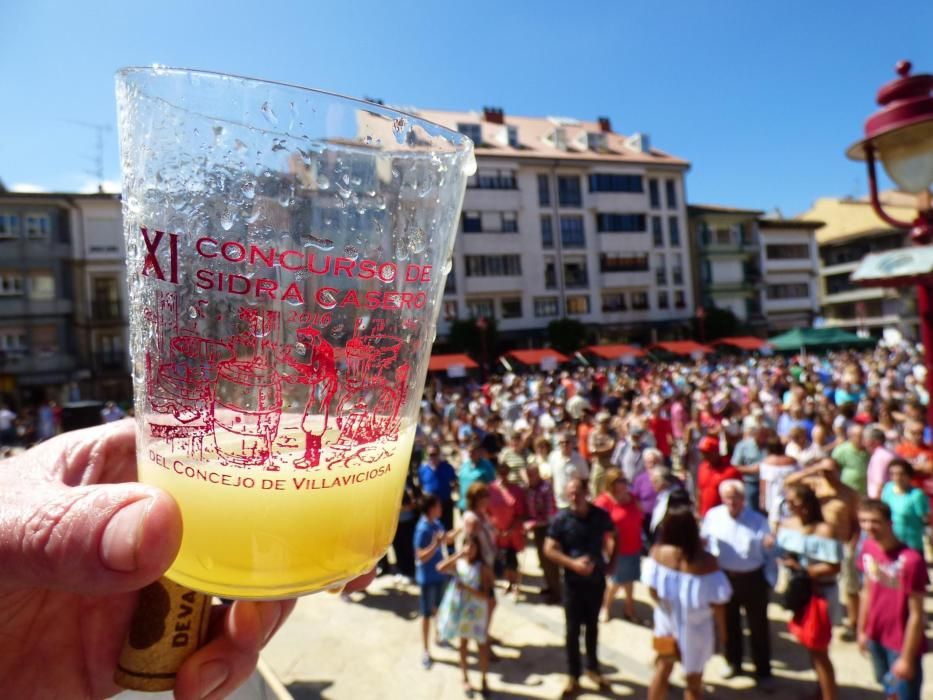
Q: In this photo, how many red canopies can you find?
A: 5